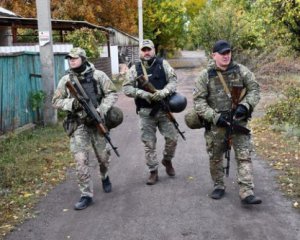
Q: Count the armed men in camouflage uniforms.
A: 3